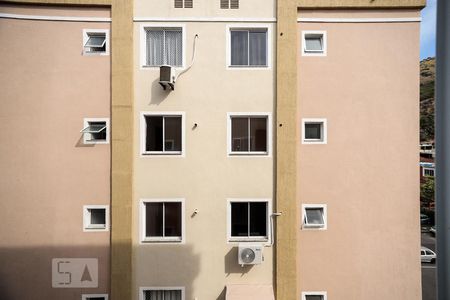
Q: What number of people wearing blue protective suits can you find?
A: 0